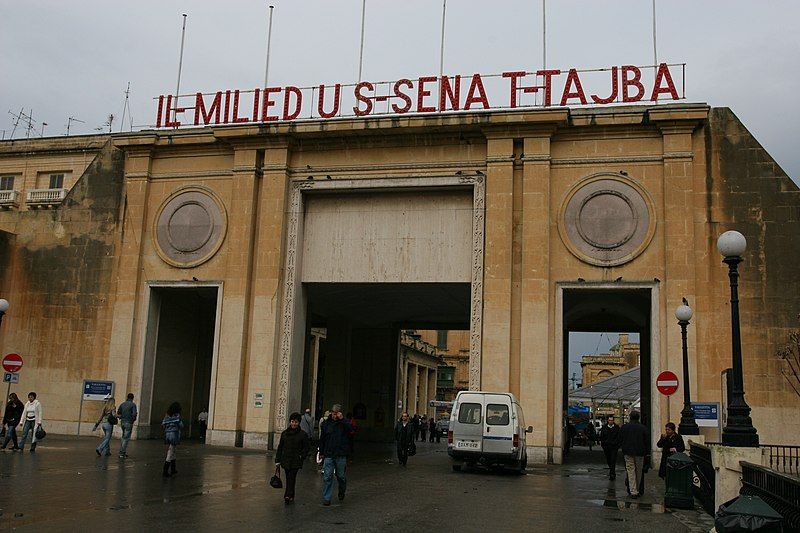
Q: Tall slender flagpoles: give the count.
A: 6